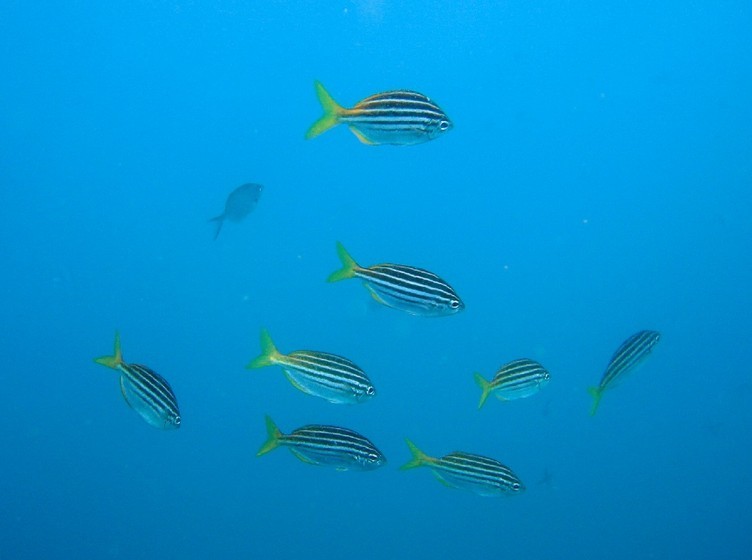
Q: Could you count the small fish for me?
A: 9